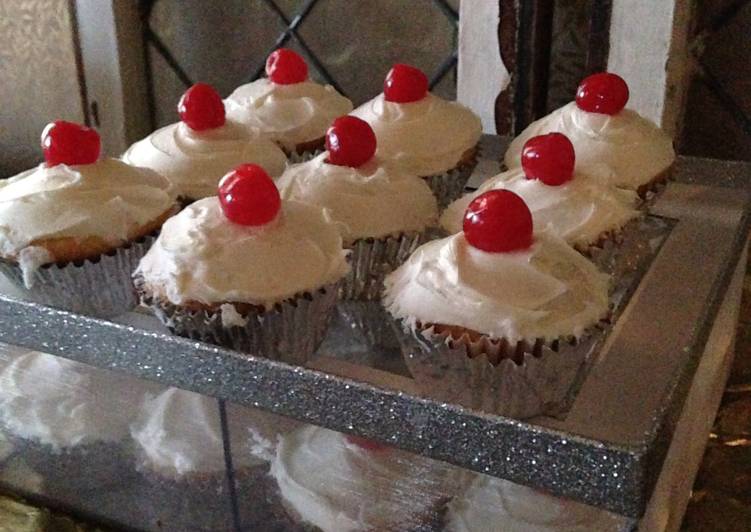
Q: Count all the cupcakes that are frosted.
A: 13